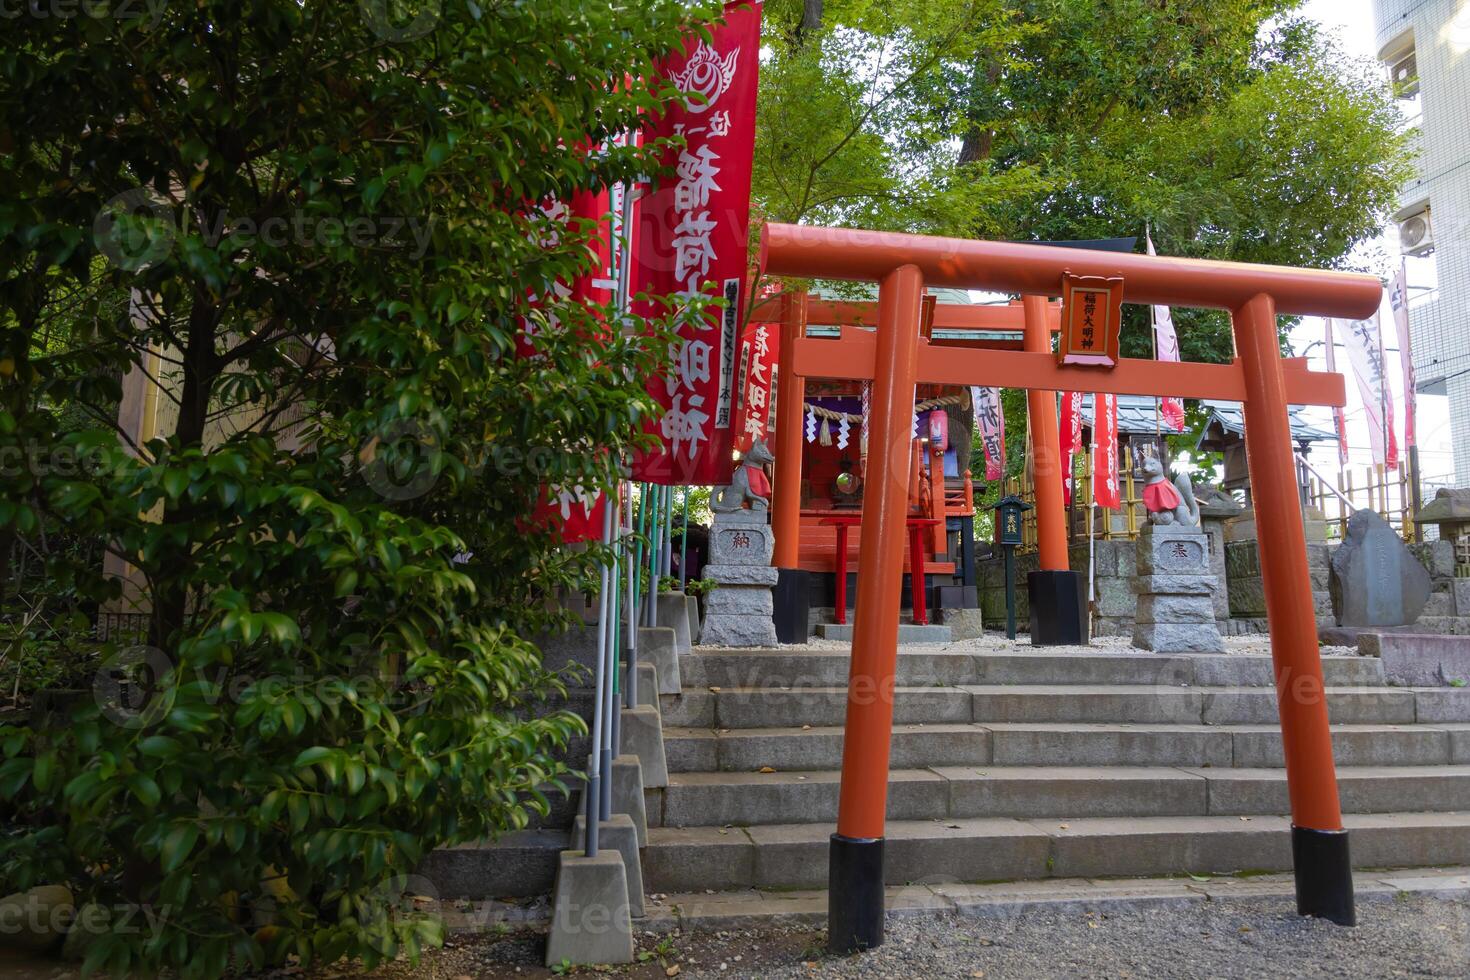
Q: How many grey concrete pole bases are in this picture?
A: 8